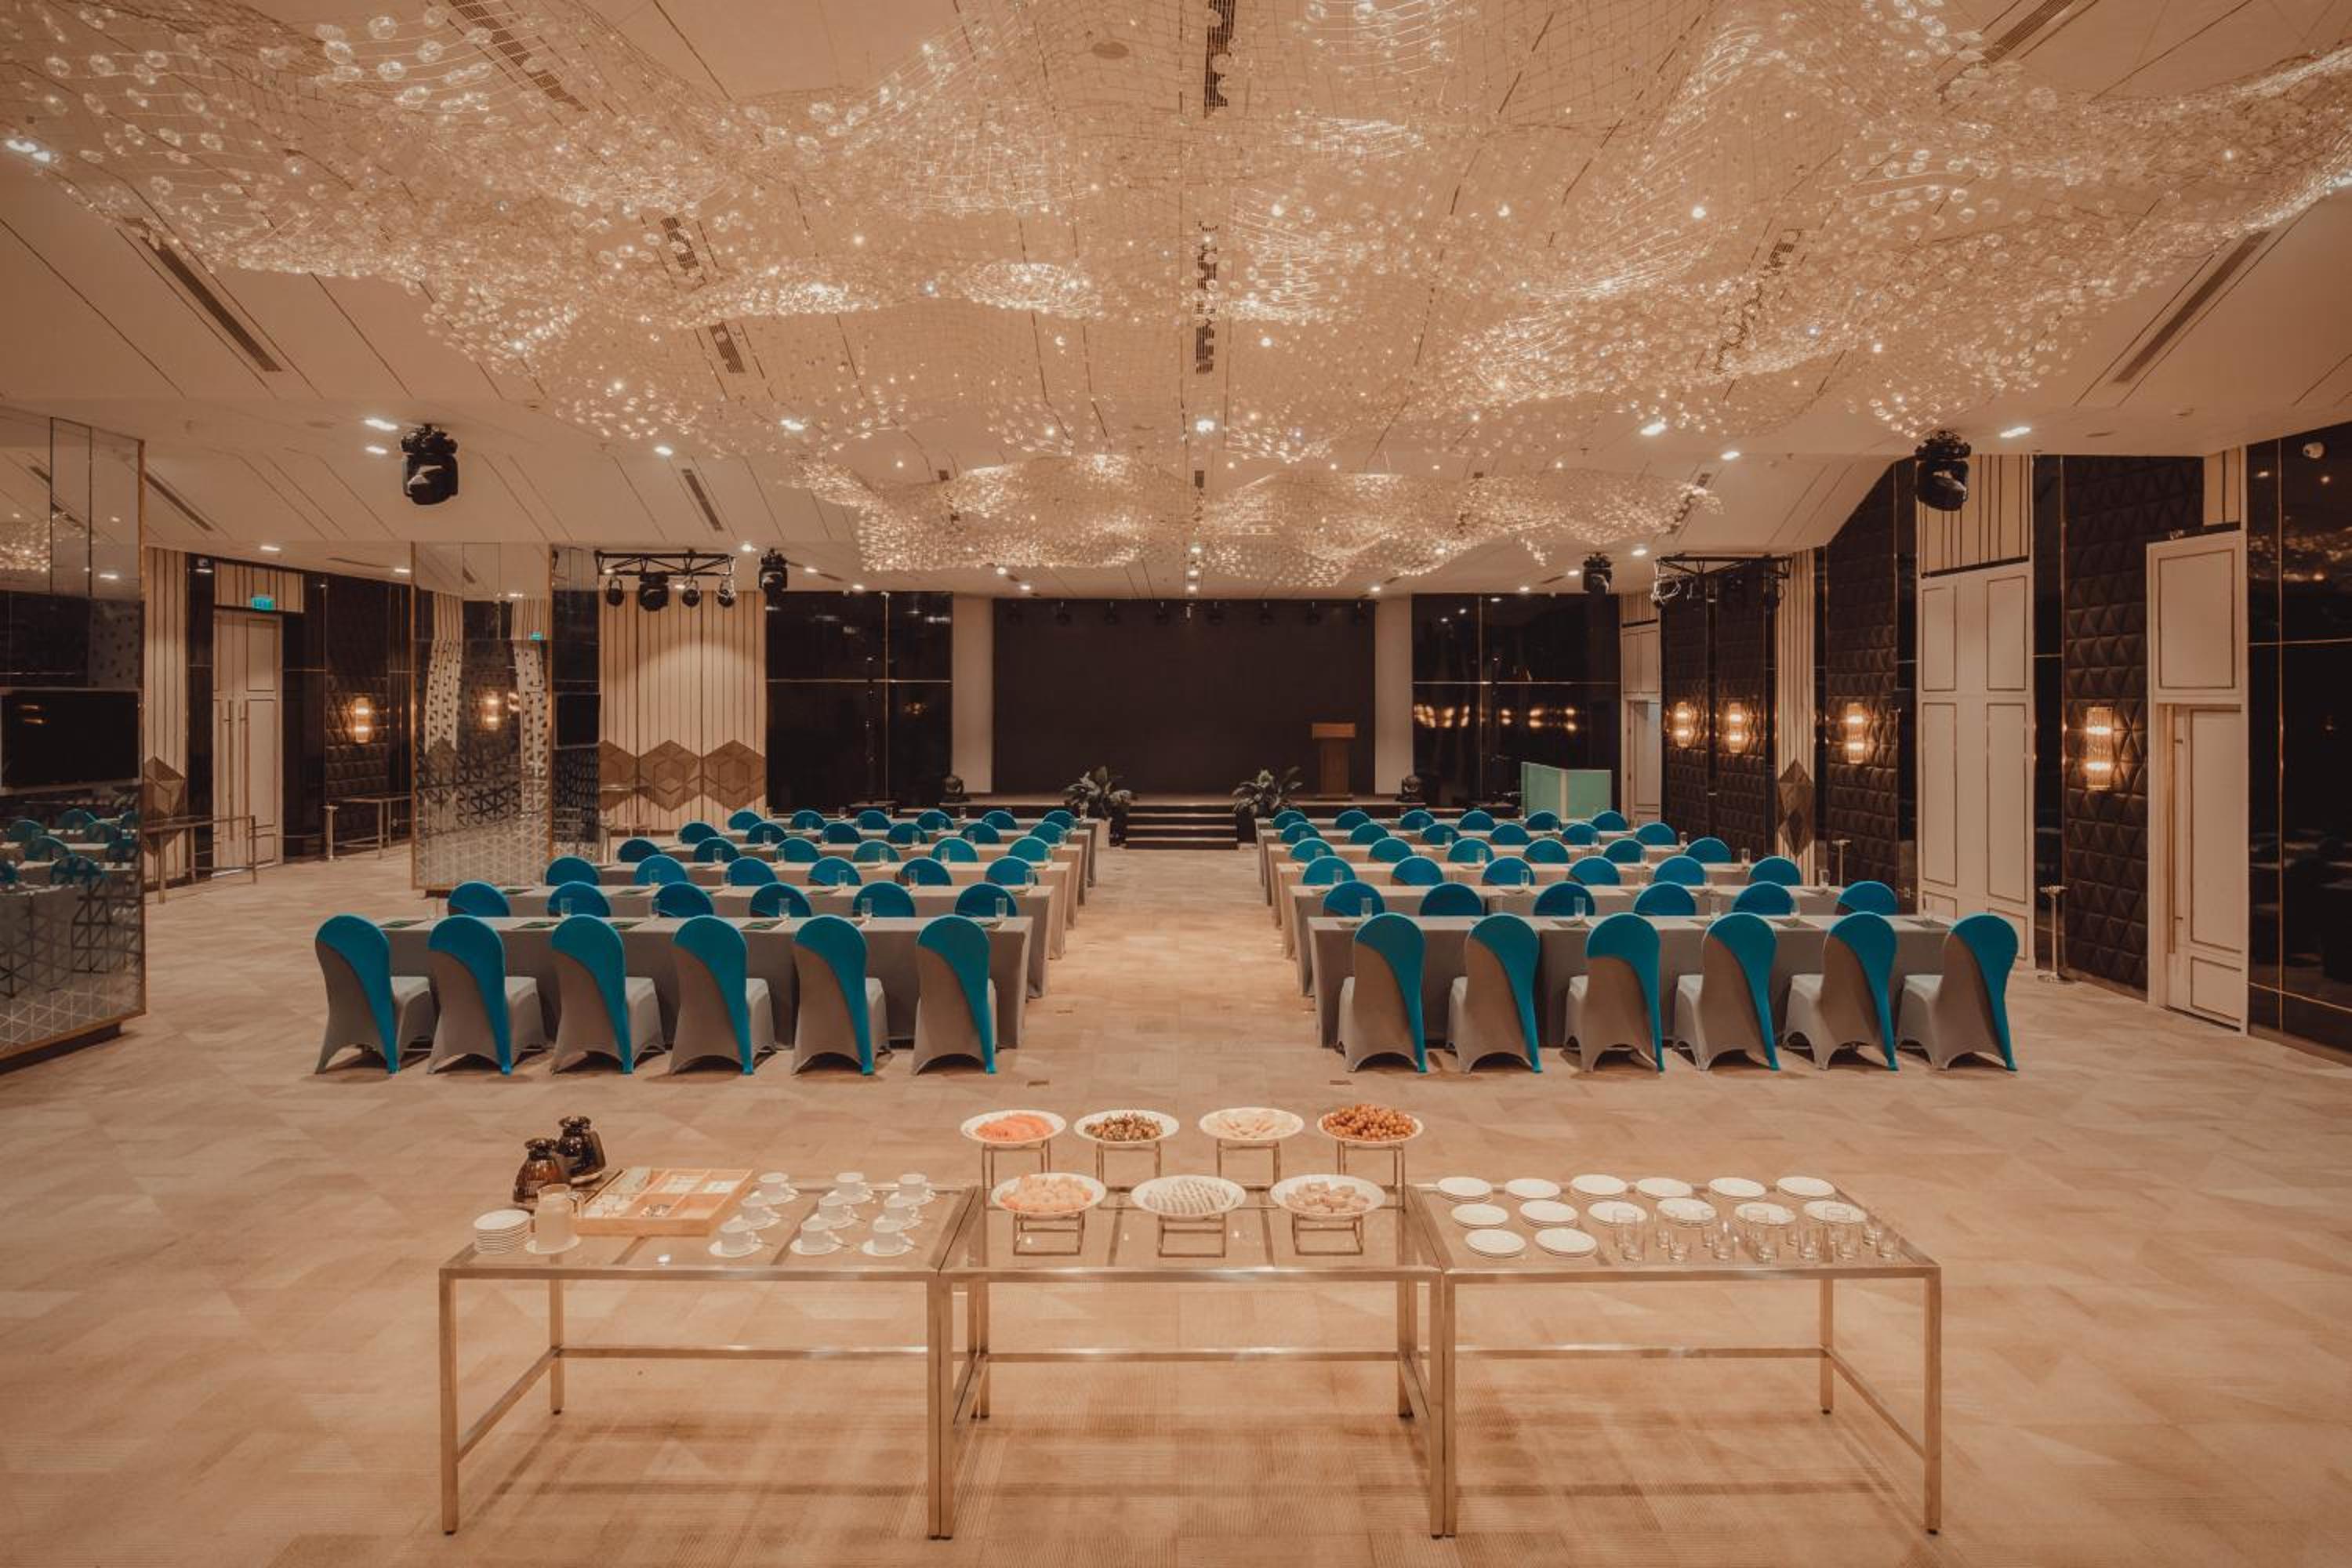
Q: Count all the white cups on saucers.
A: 9